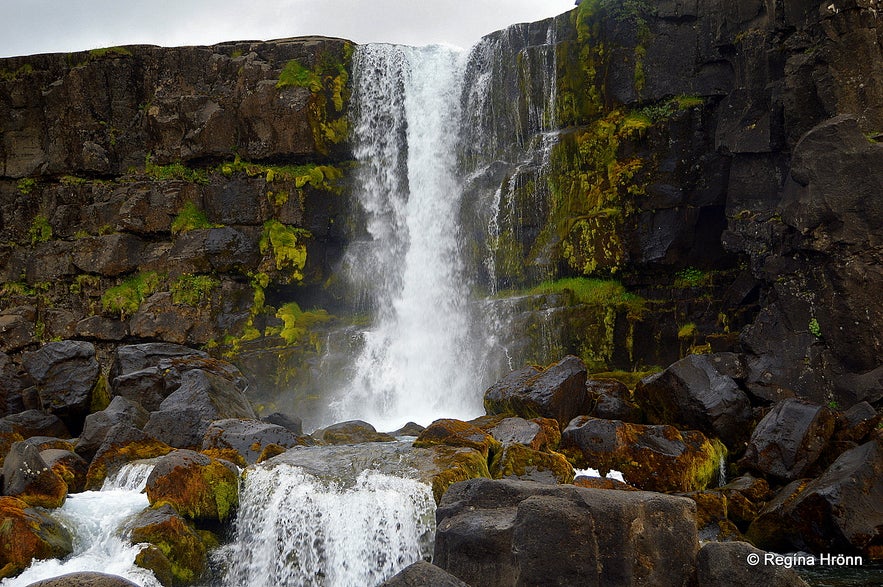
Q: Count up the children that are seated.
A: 0